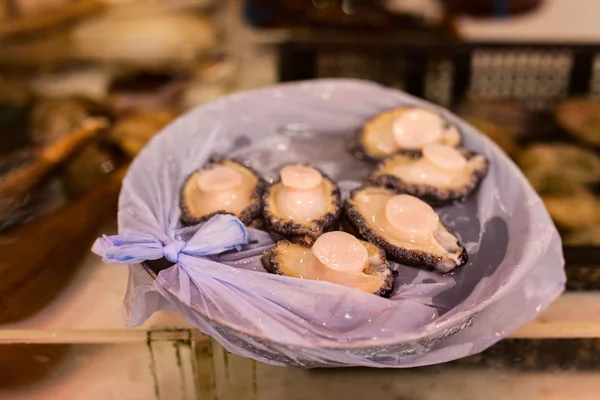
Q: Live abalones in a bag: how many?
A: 6